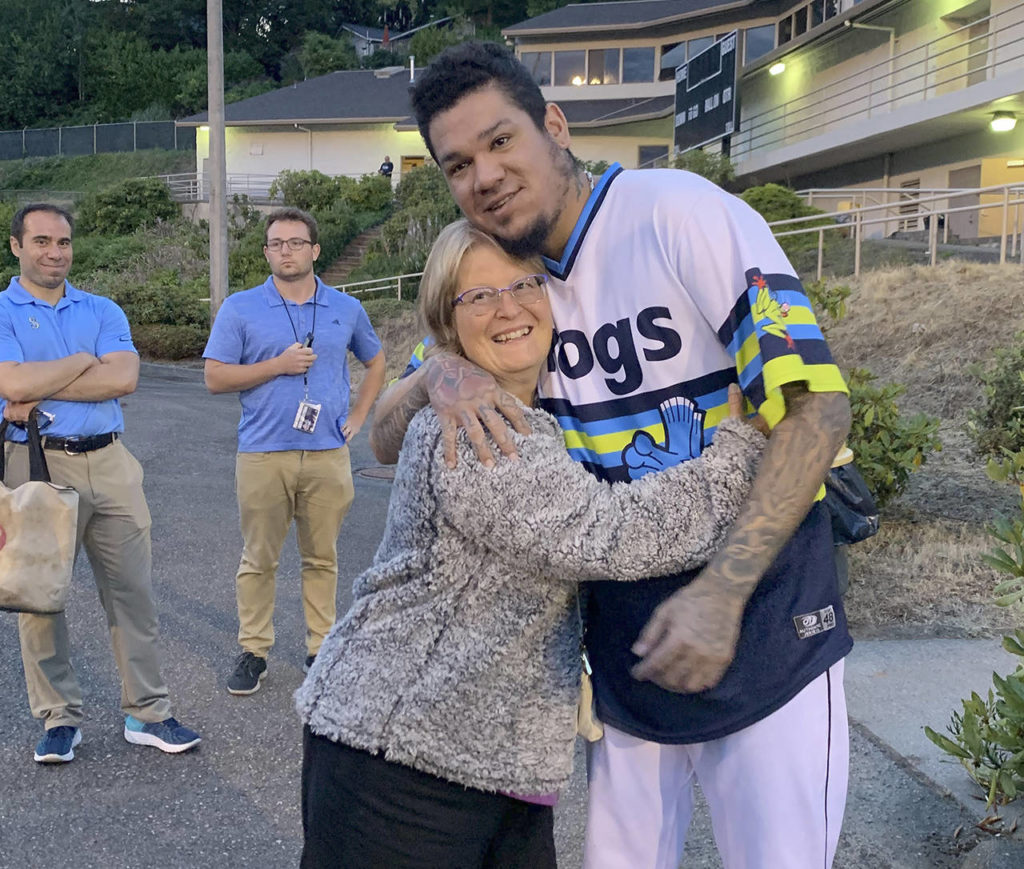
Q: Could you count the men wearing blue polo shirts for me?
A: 2